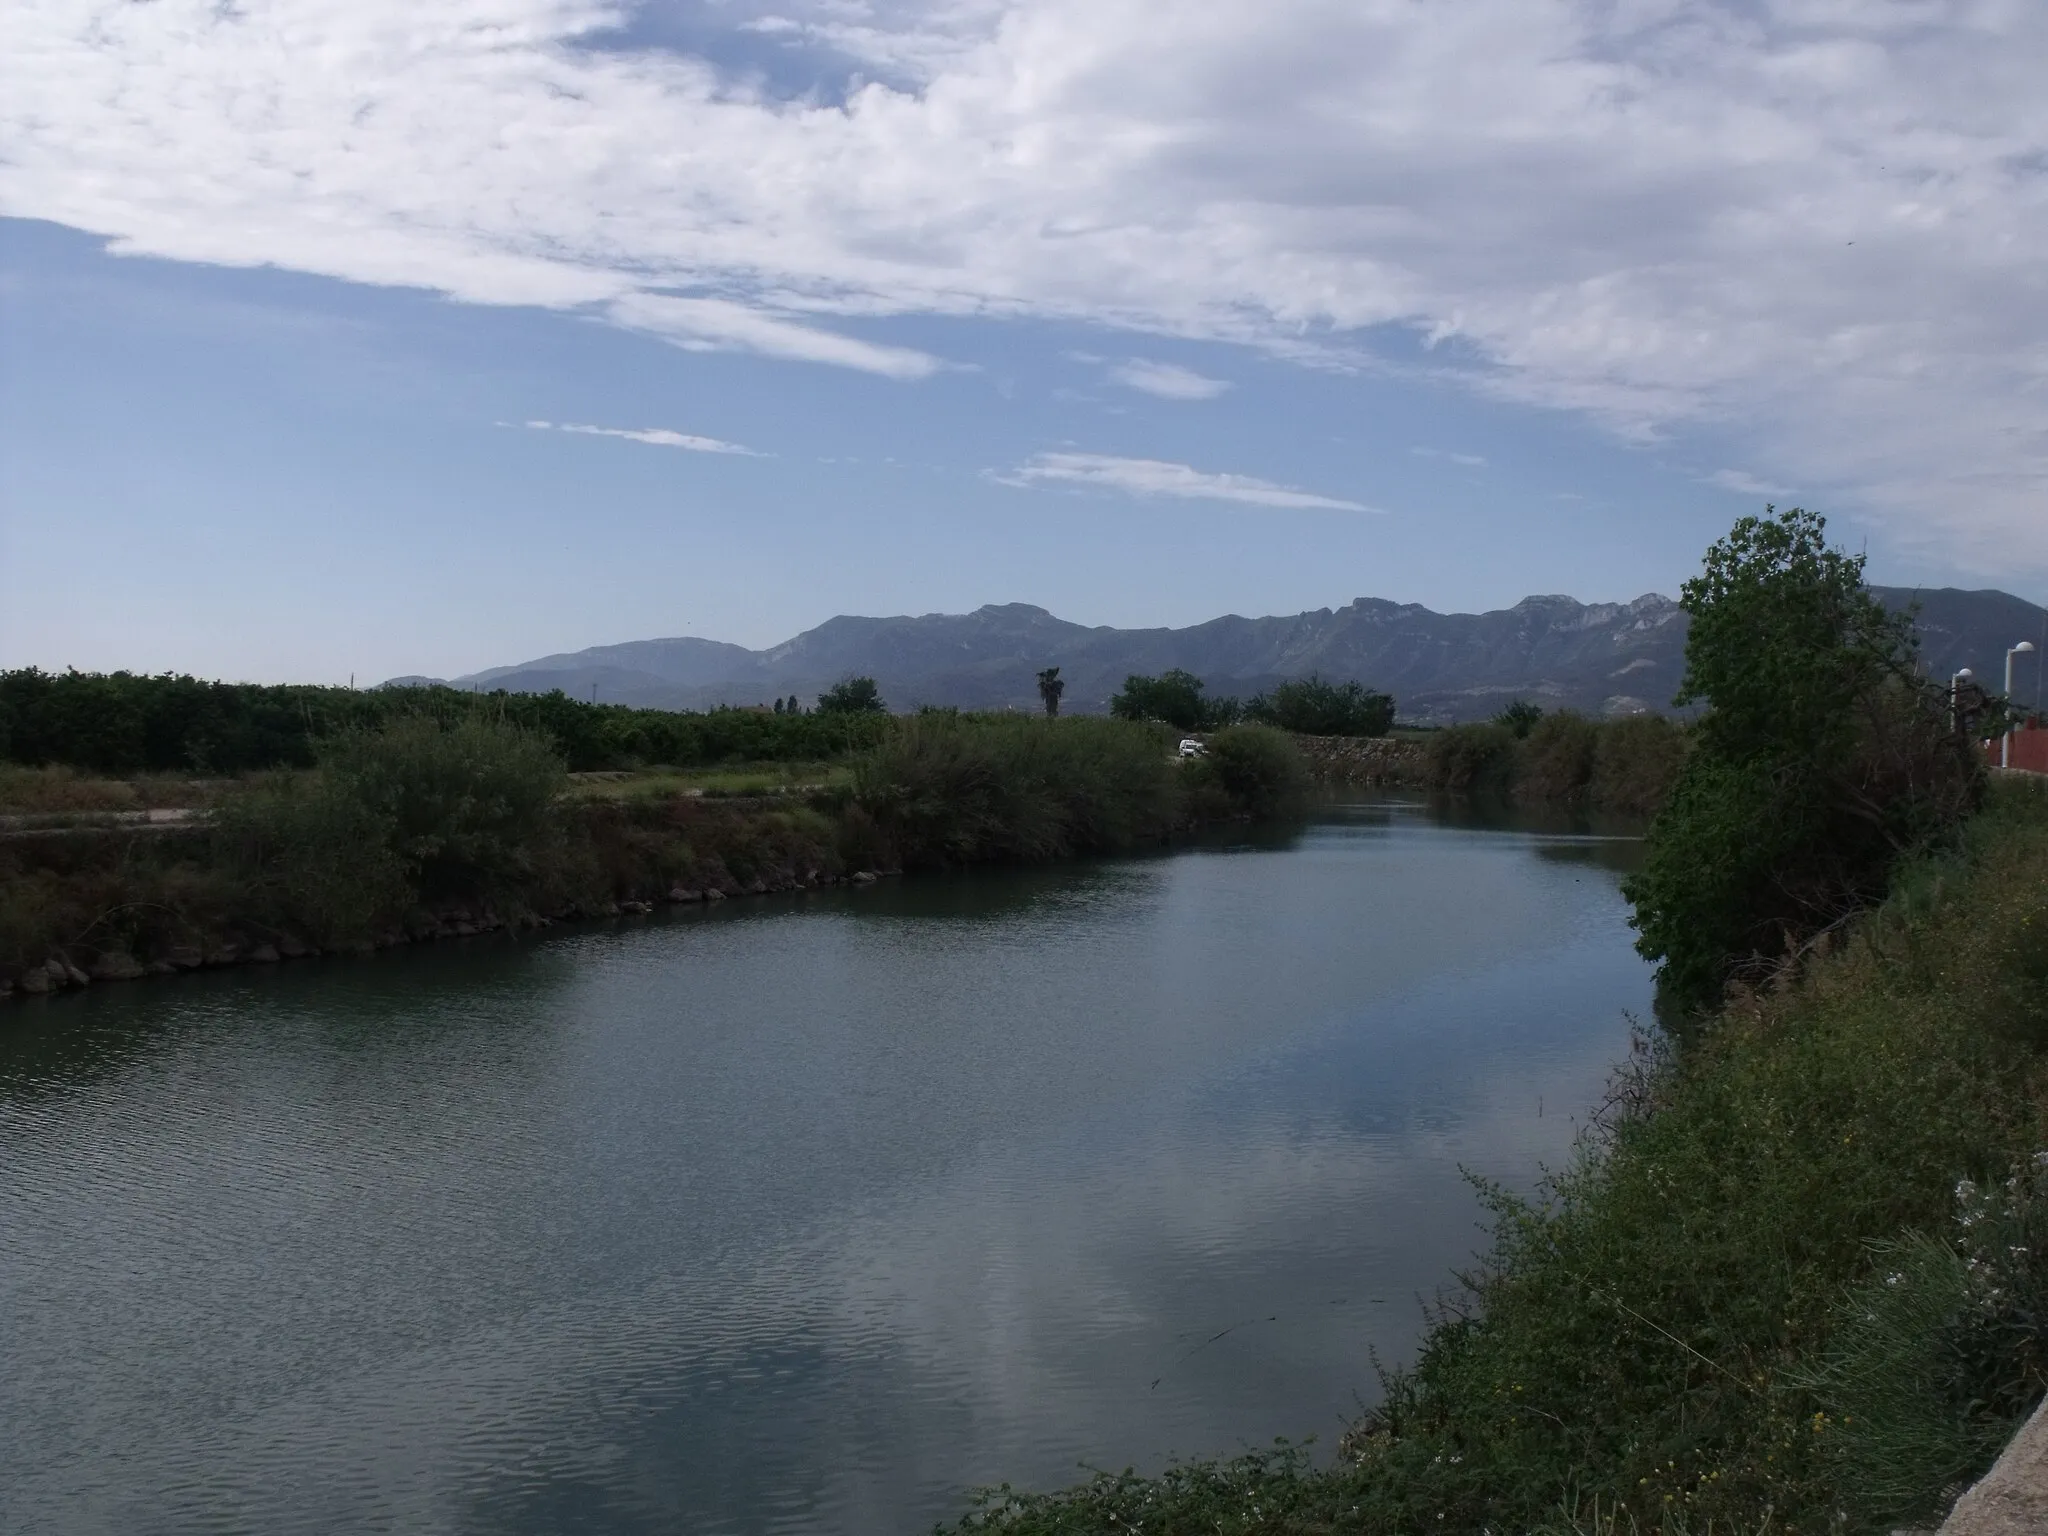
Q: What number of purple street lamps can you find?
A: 0